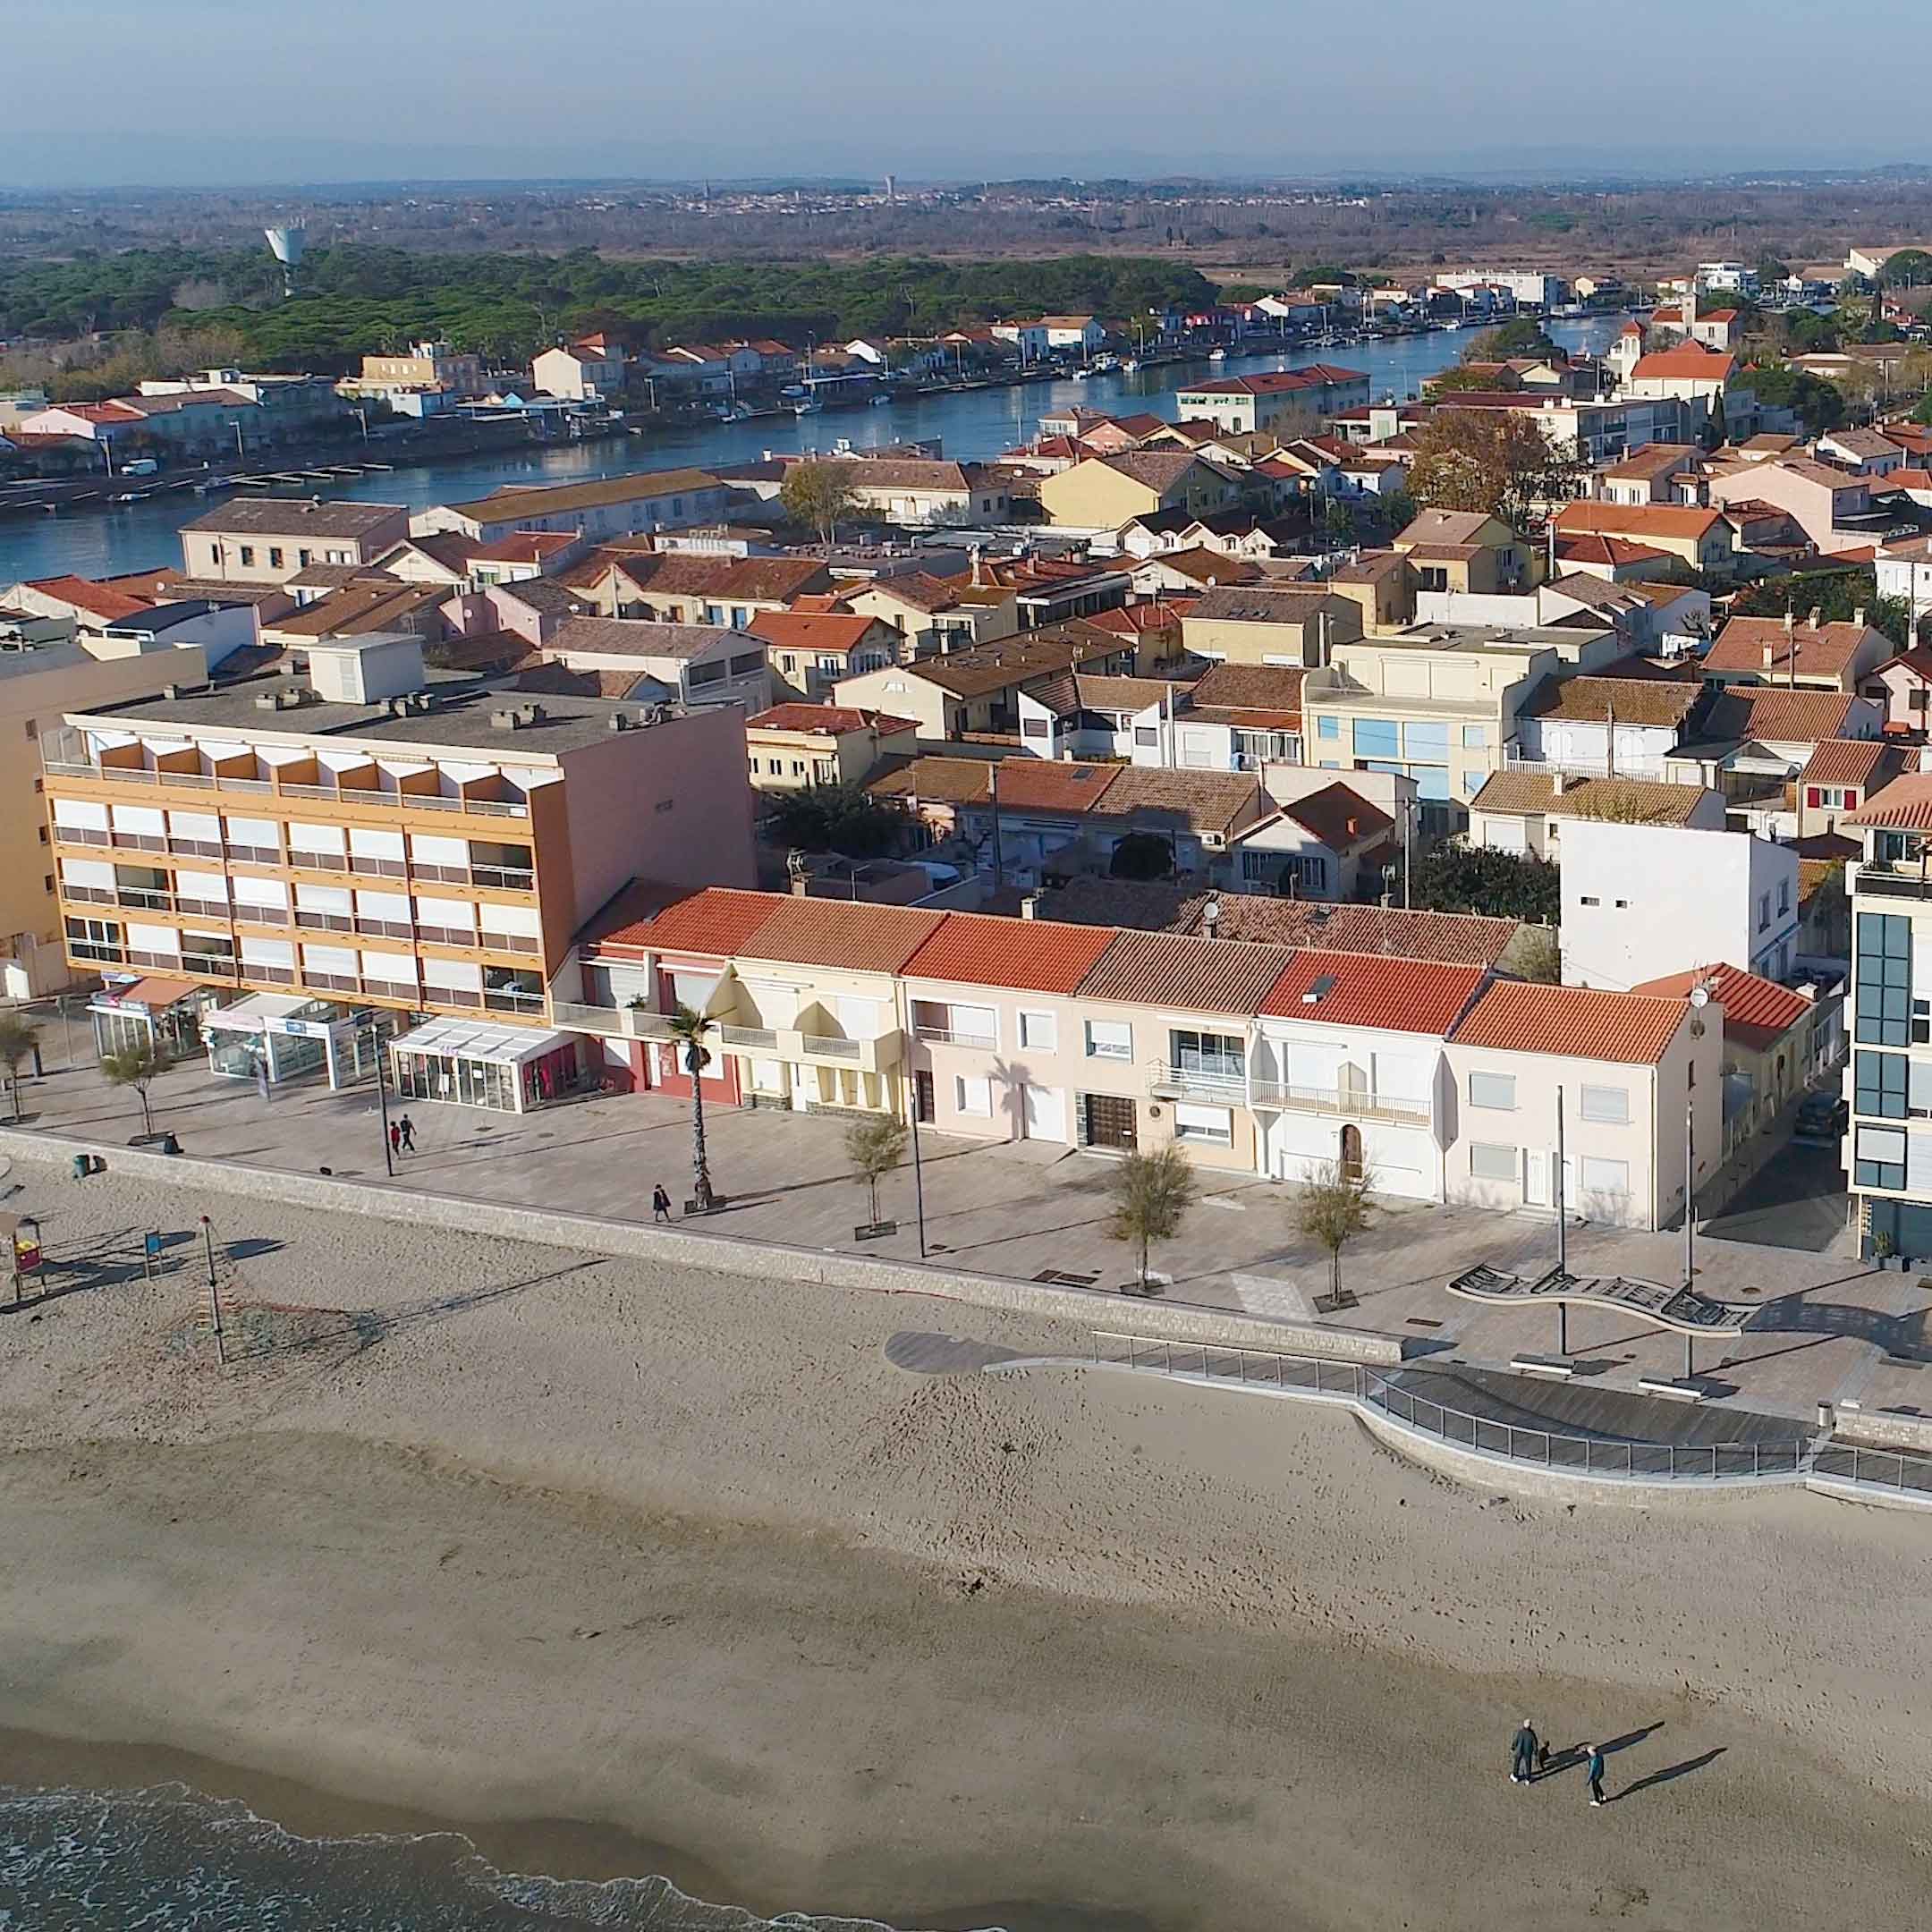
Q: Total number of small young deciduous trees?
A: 5